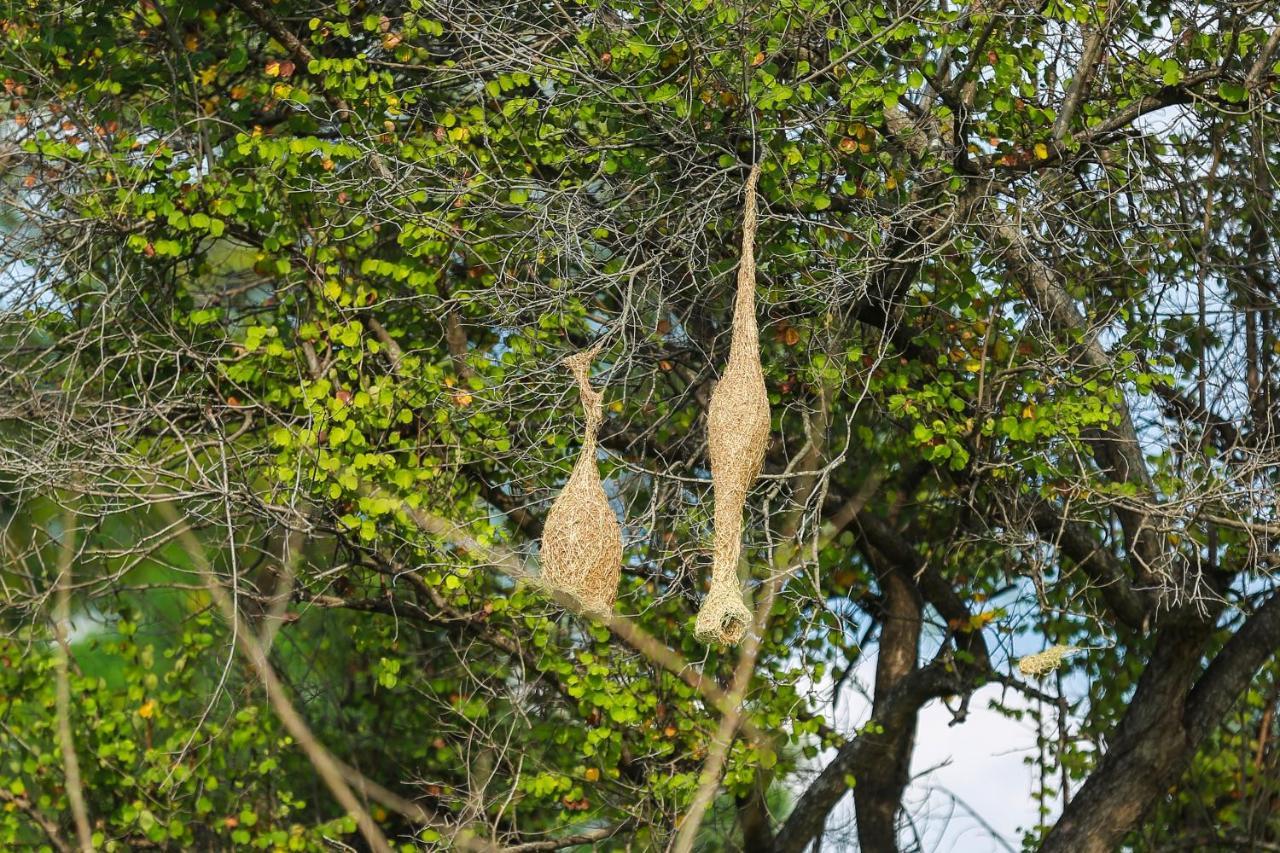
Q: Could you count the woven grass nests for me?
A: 2